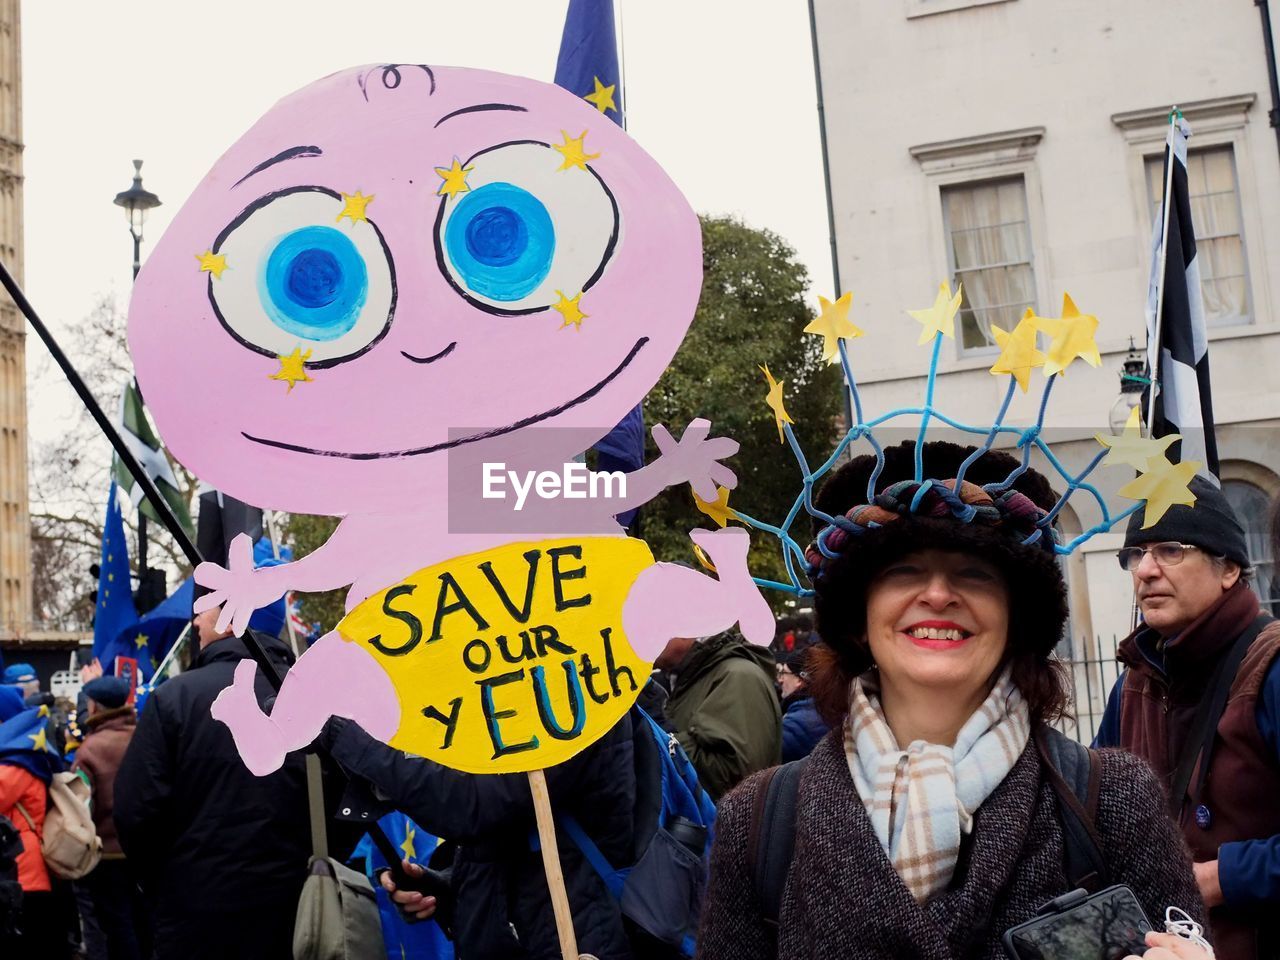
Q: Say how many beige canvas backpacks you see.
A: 1